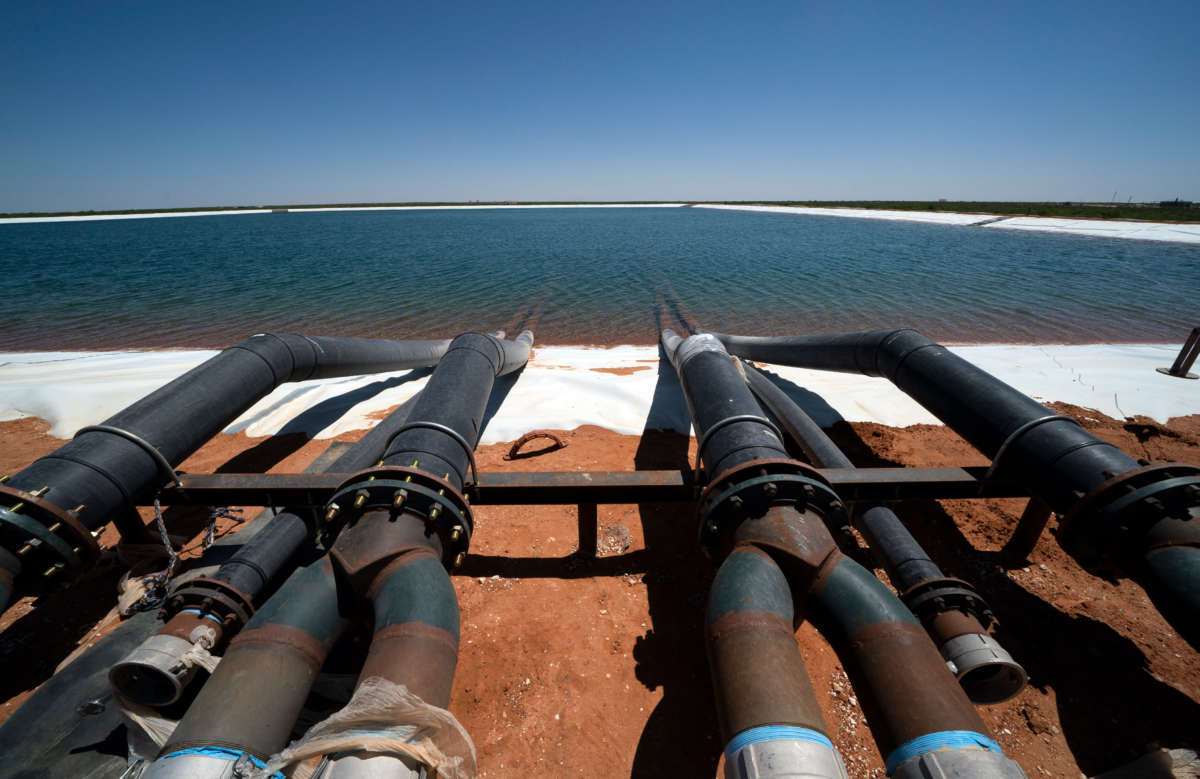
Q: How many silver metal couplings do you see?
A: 6